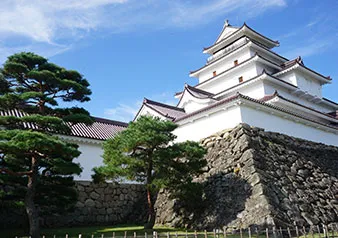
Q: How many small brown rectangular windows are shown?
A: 3